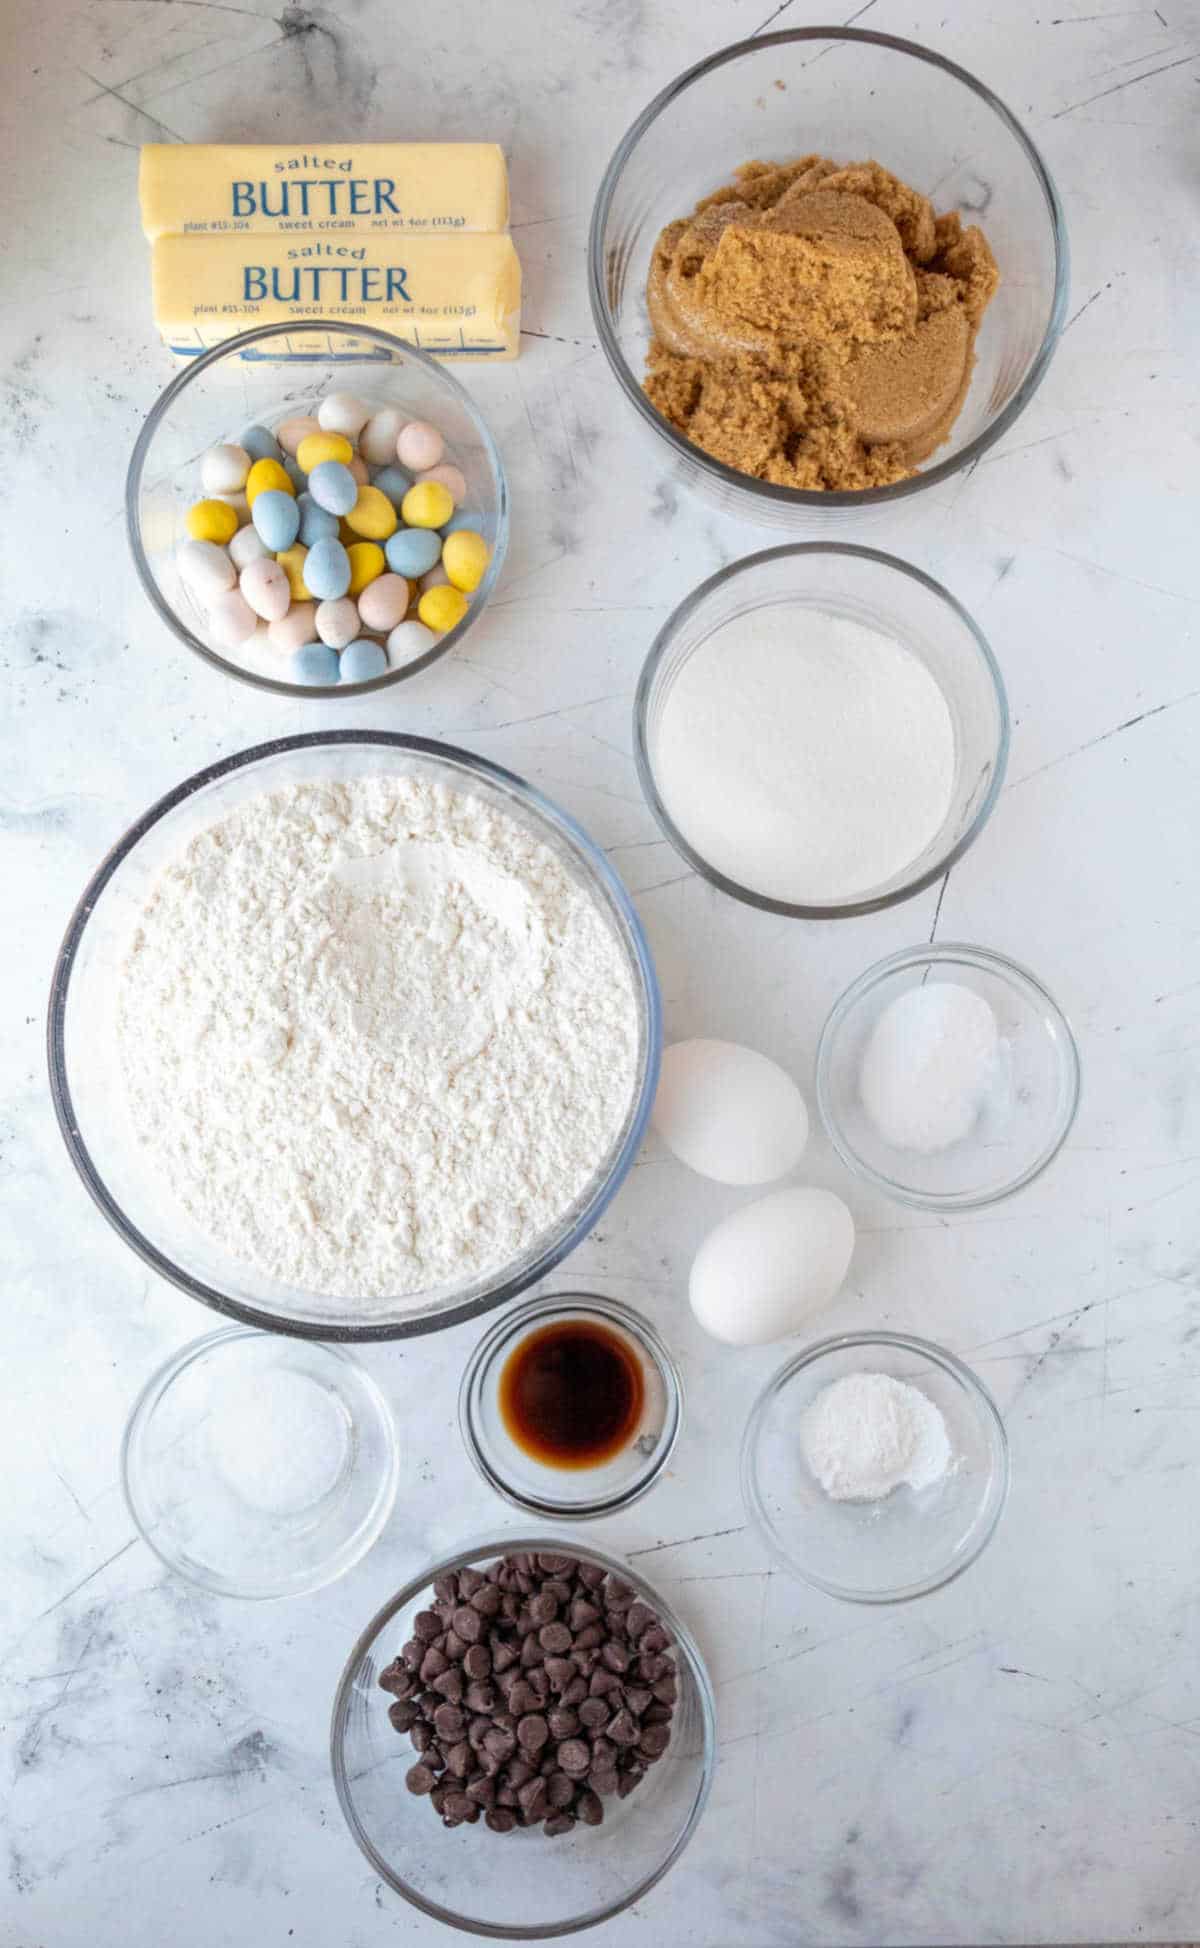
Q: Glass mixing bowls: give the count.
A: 9